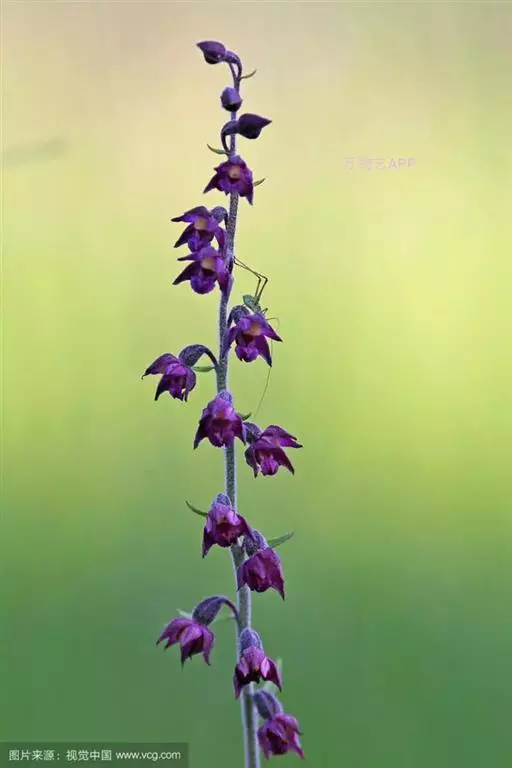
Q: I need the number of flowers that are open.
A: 12